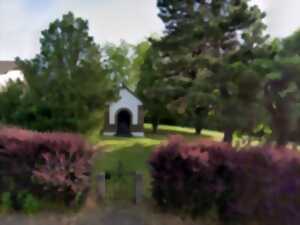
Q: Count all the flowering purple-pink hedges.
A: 2